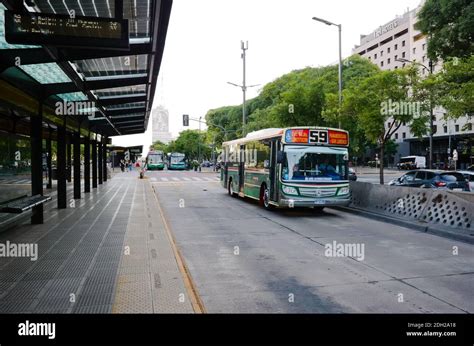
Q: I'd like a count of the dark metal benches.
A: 1